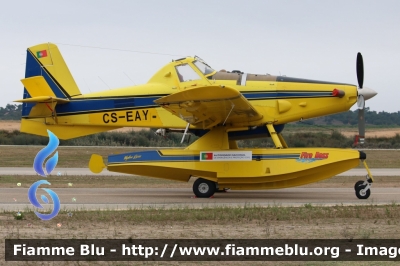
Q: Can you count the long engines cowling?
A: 1